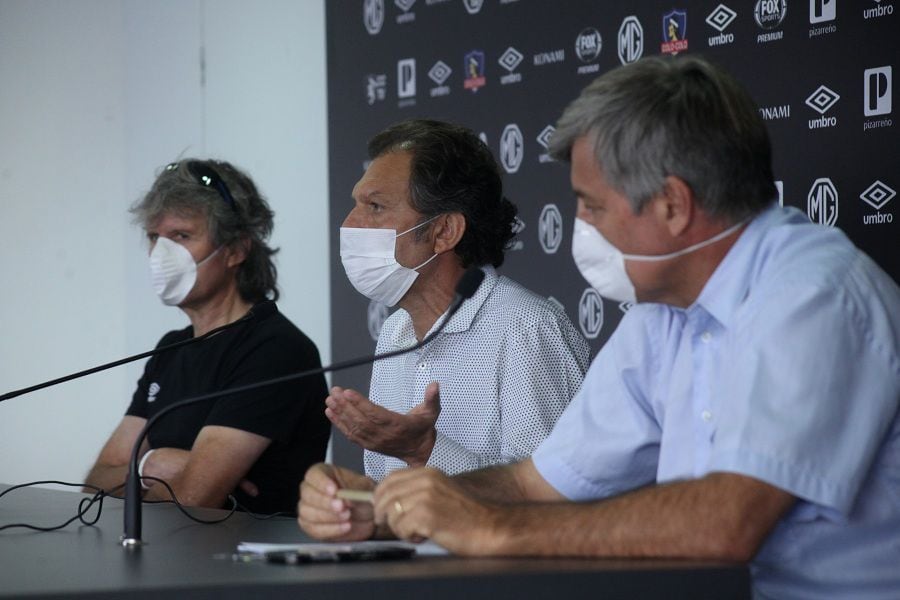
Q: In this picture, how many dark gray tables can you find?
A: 1